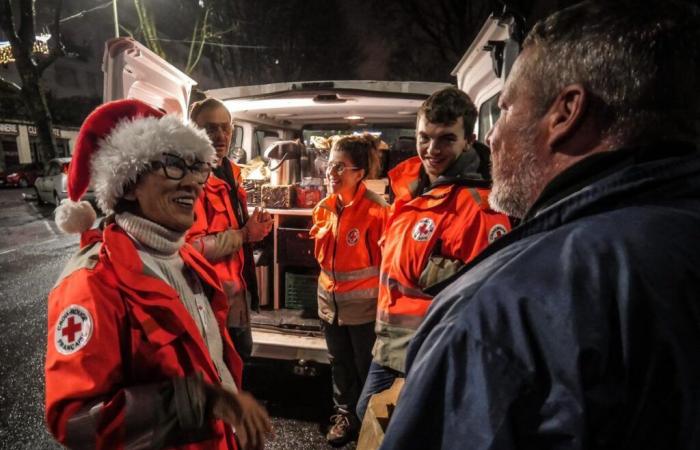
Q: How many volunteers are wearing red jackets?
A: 4